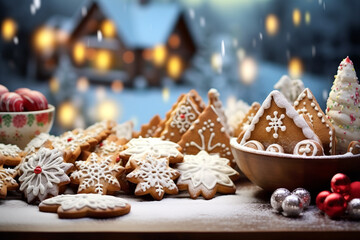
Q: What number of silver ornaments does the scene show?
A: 4